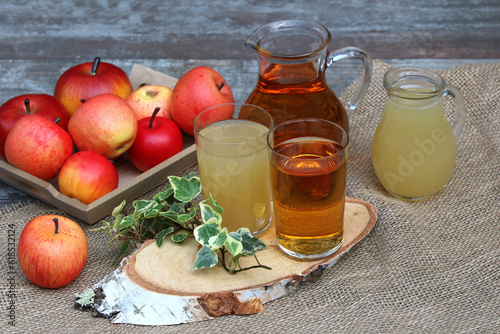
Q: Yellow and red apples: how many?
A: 9